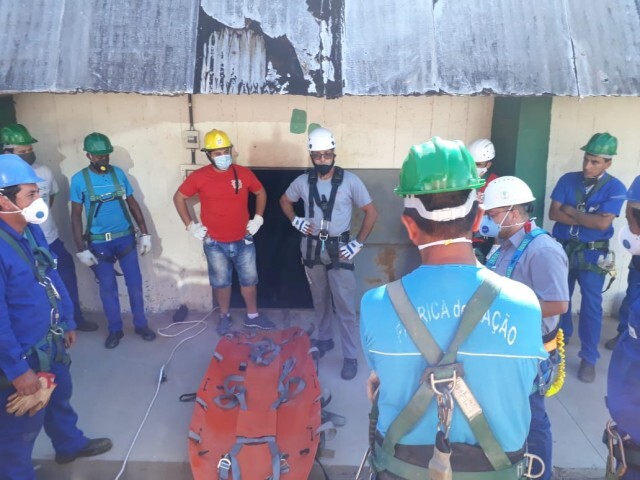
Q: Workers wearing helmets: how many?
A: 10